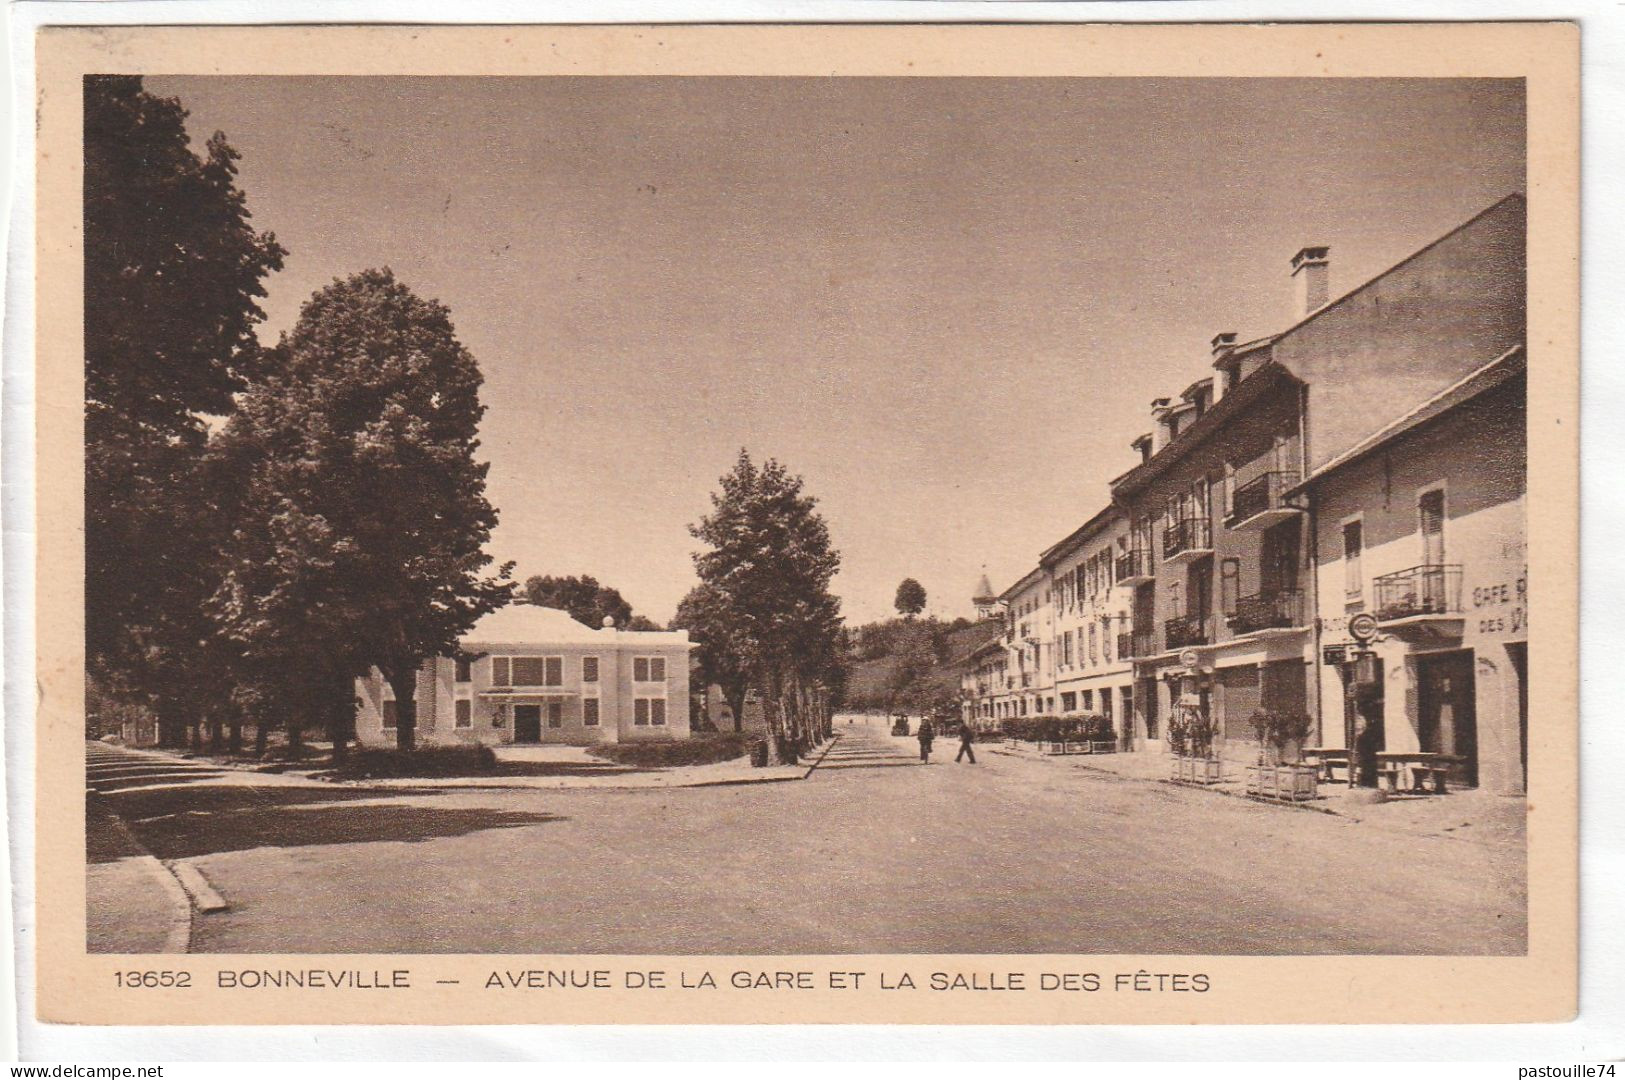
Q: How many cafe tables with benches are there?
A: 2